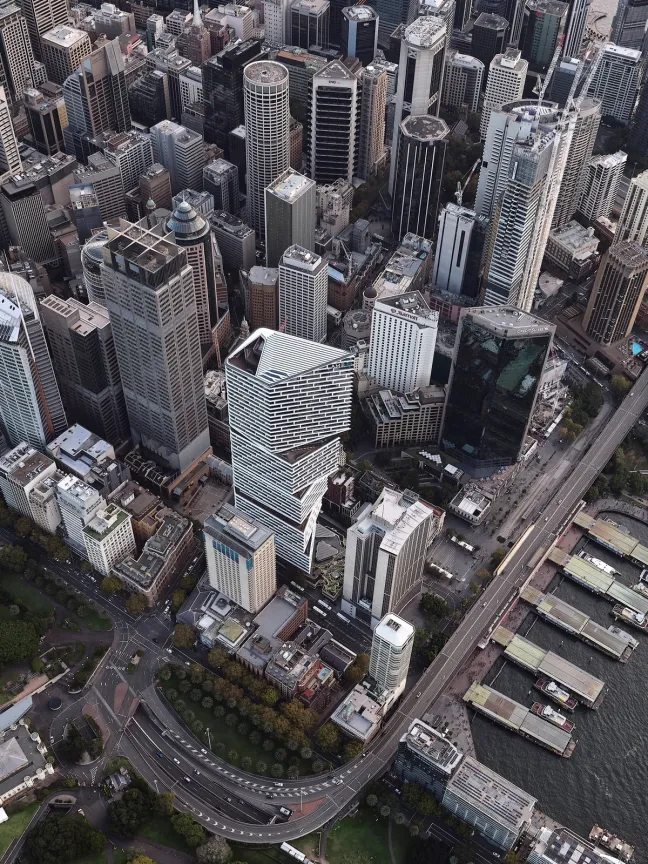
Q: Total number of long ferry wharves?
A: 5